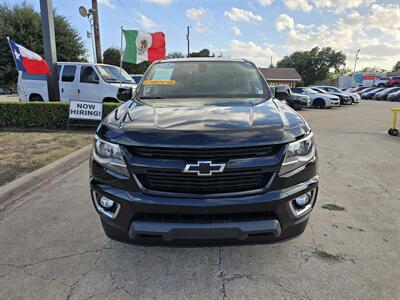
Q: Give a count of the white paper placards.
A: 1